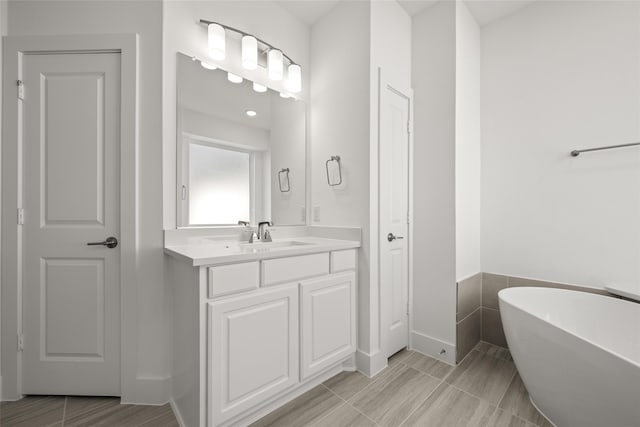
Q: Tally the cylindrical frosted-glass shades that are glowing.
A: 4